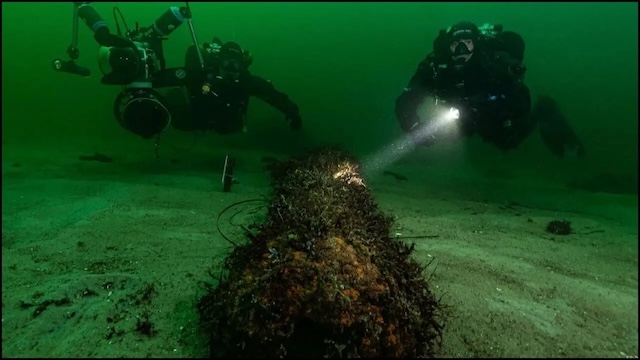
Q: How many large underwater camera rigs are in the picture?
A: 1